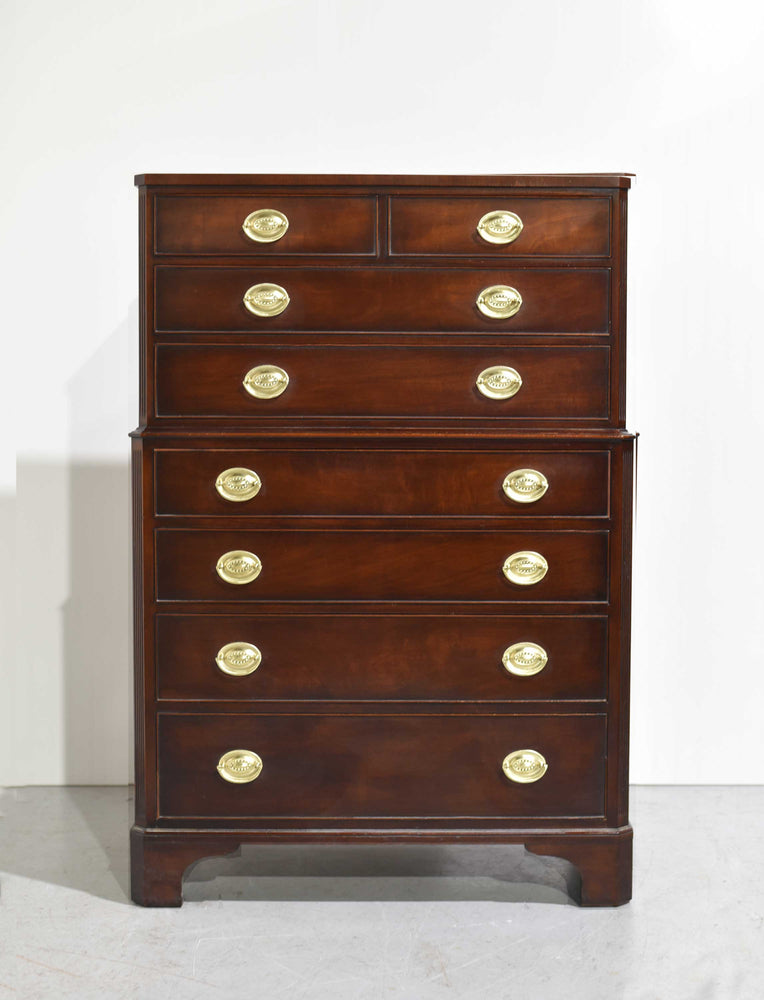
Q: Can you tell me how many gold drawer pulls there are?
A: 14